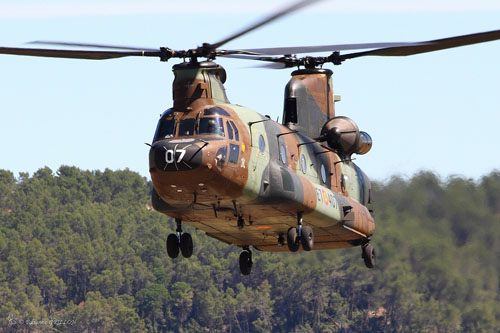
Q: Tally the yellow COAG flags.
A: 0